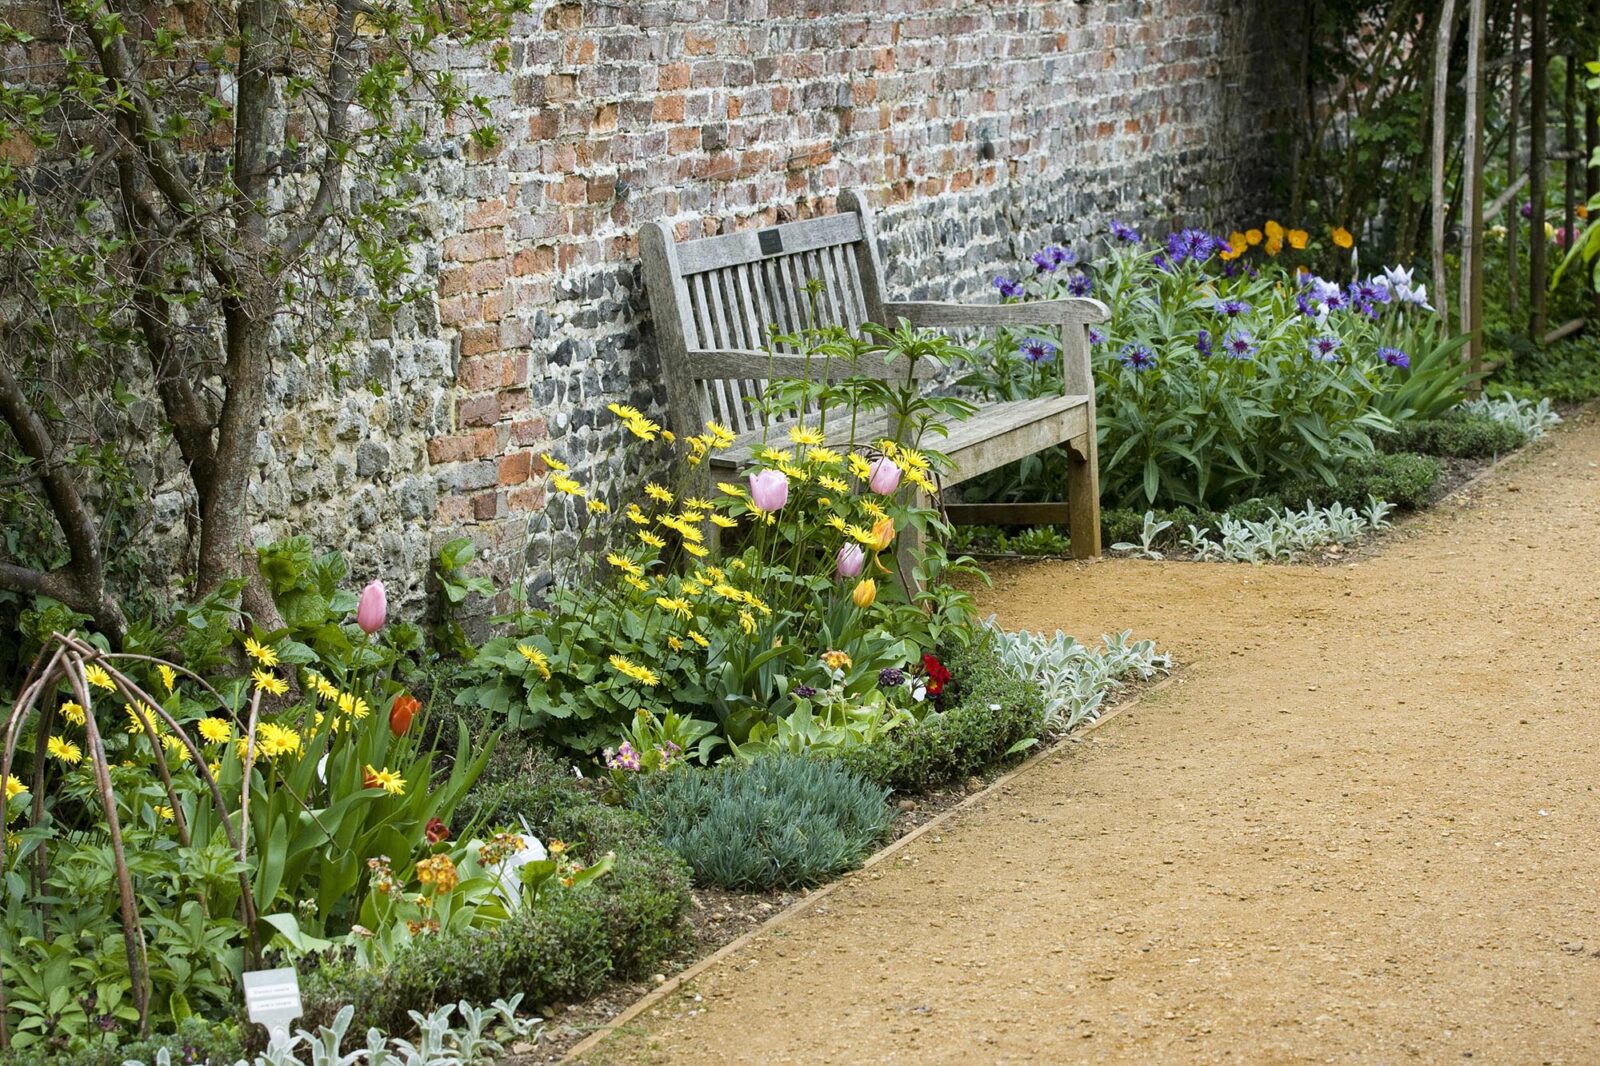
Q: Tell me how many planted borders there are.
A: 2